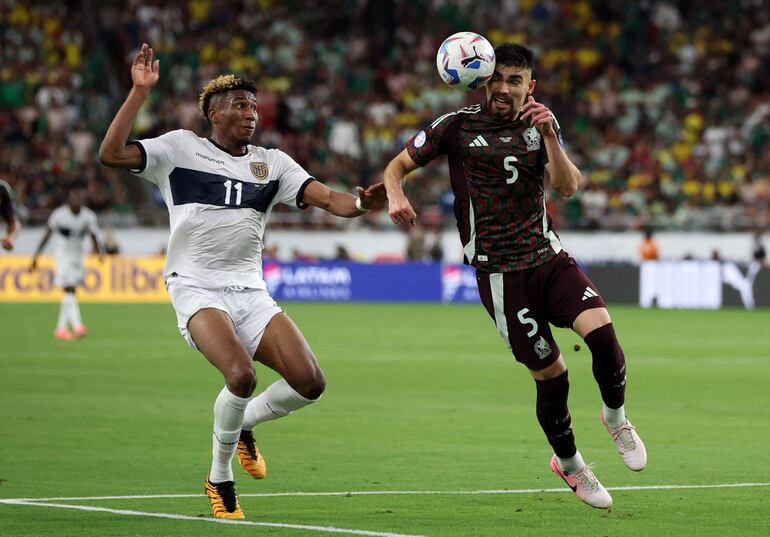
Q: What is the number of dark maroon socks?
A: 2